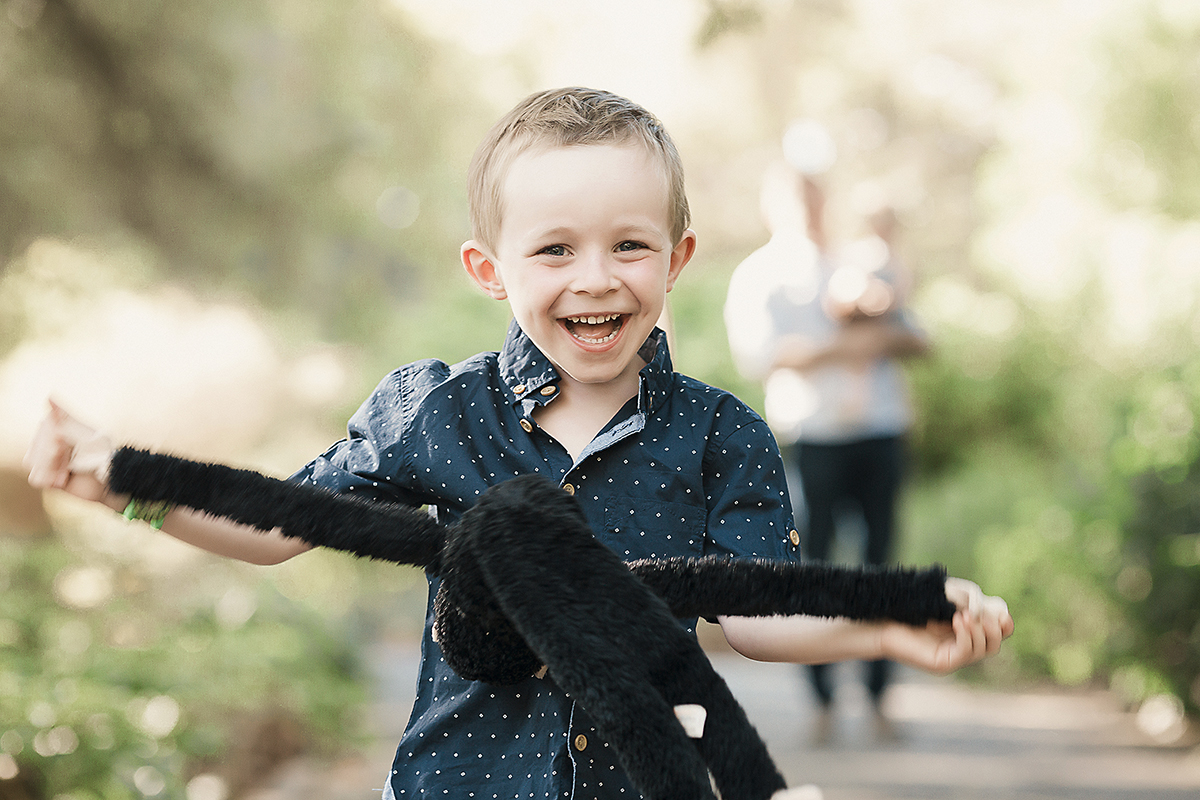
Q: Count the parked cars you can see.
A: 0